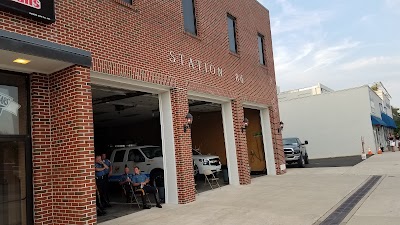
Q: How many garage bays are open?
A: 3